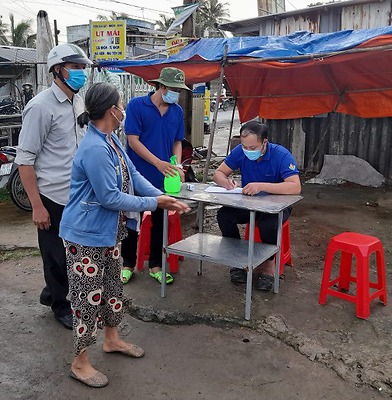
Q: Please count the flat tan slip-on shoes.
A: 2